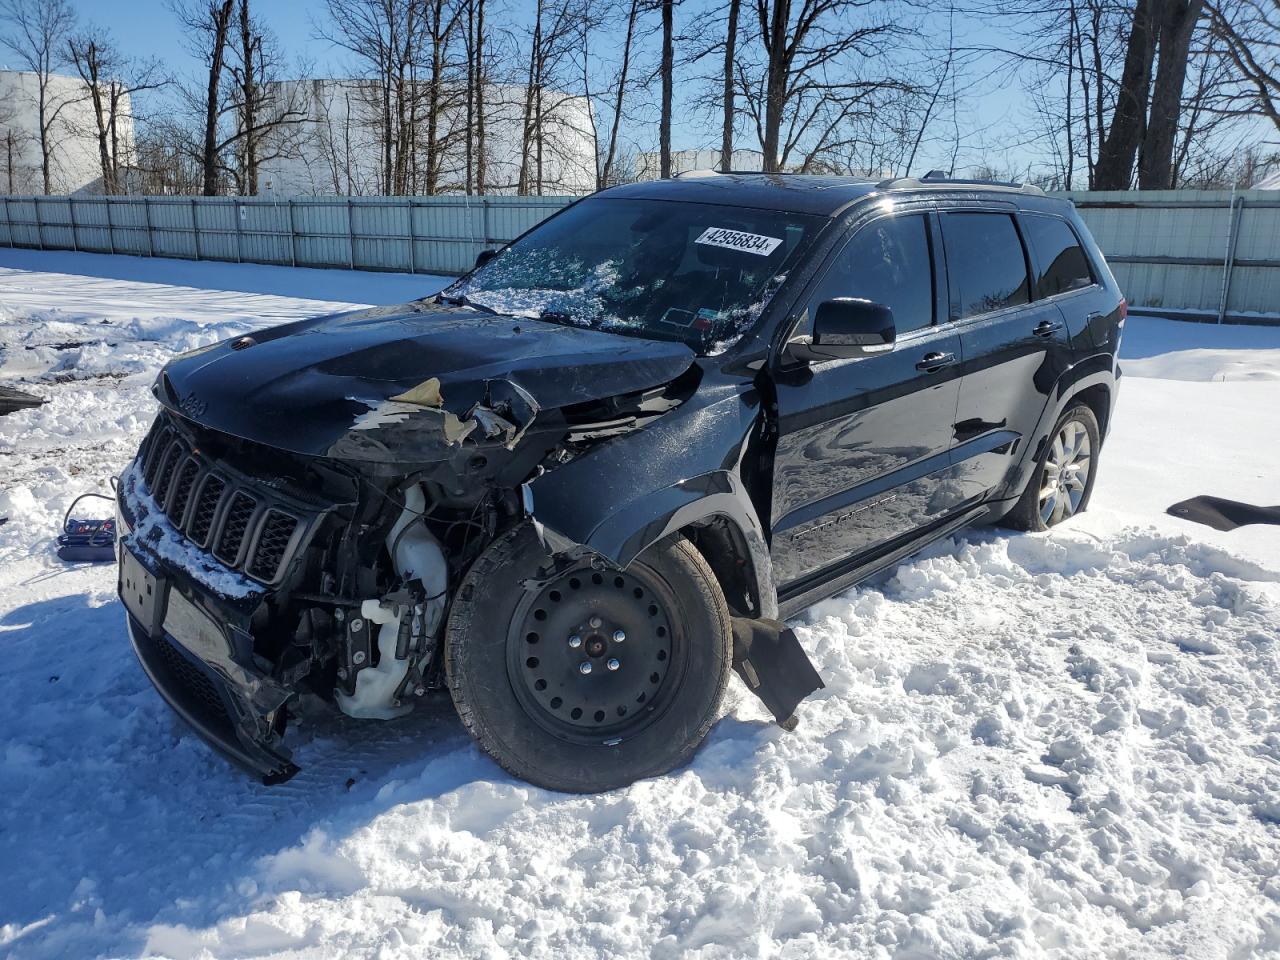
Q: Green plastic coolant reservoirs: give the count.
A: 0